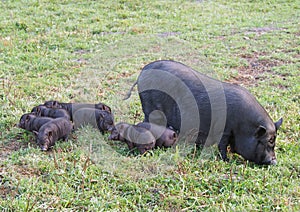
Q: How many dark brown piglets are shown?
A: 8